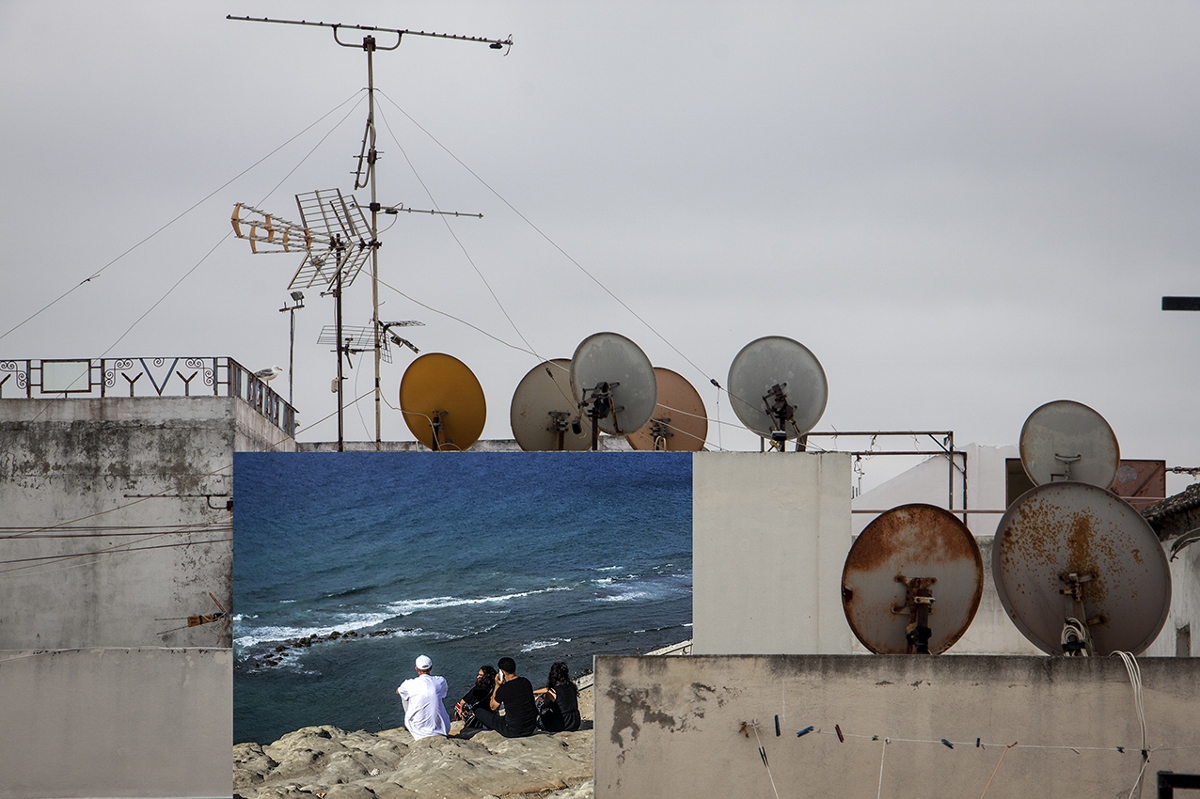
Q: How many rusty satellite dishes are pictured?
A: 2